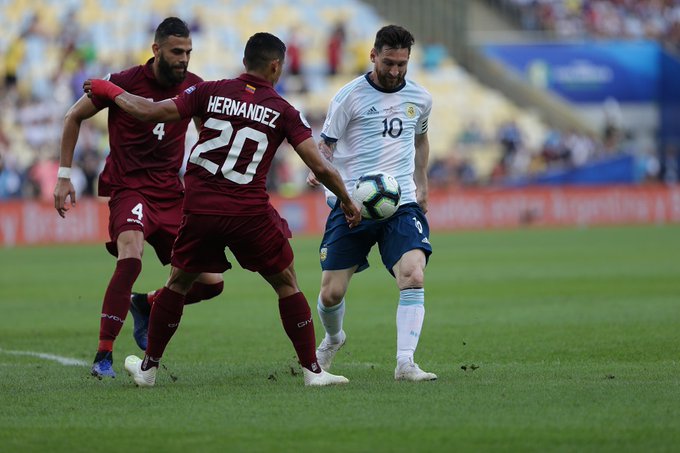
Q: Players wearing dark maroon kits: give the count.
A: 2